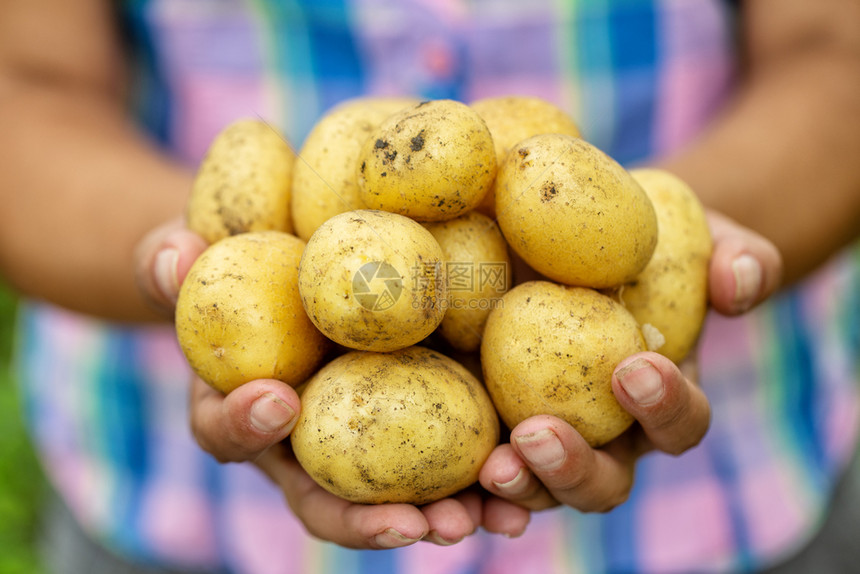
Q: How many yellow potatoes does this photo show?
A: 11